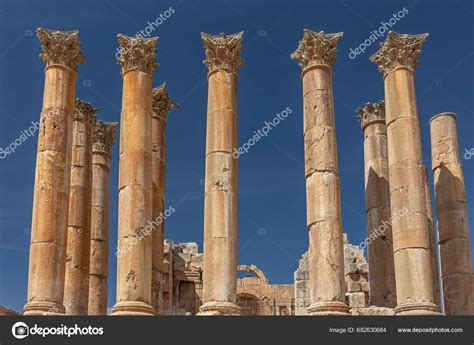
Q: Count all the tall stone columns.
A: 11